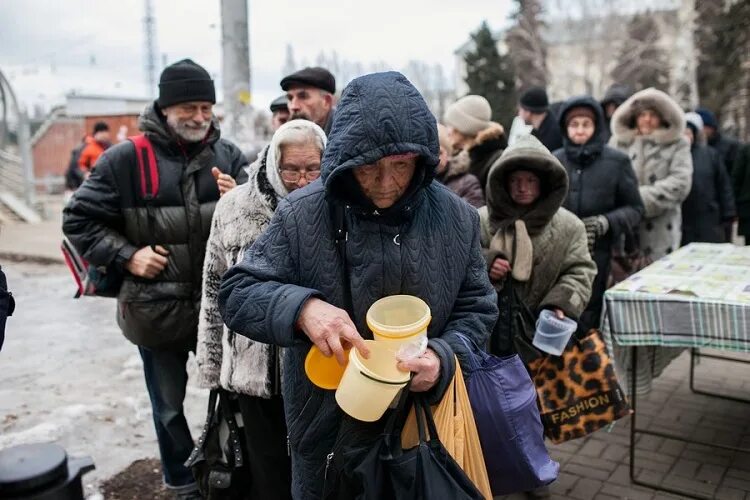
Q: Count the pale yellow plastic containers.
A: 2